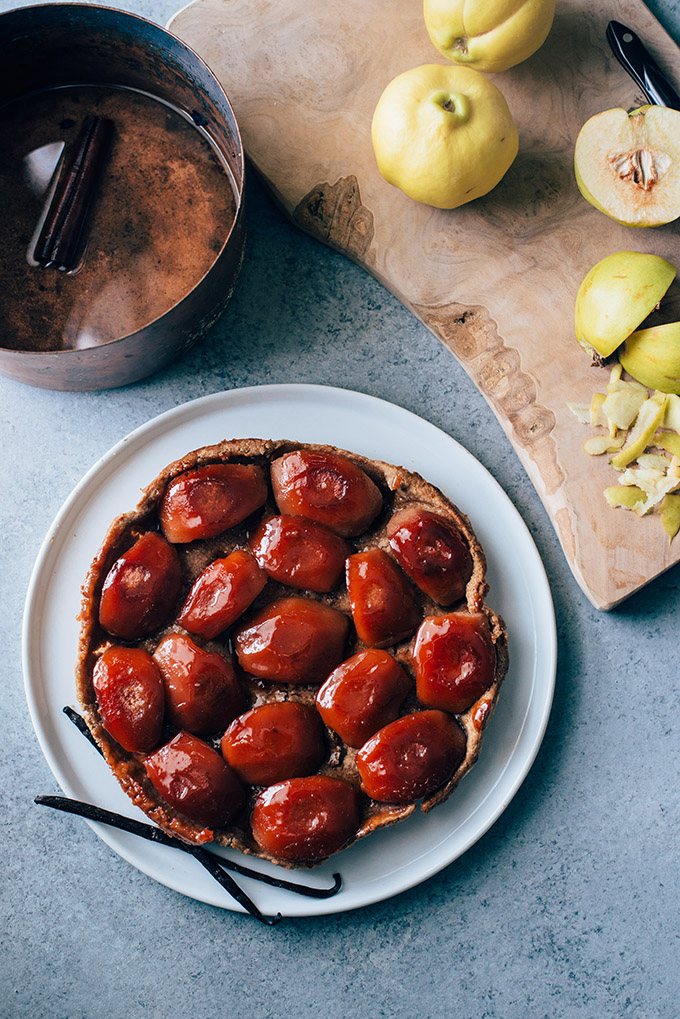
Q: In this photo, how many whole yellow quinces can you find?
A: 2